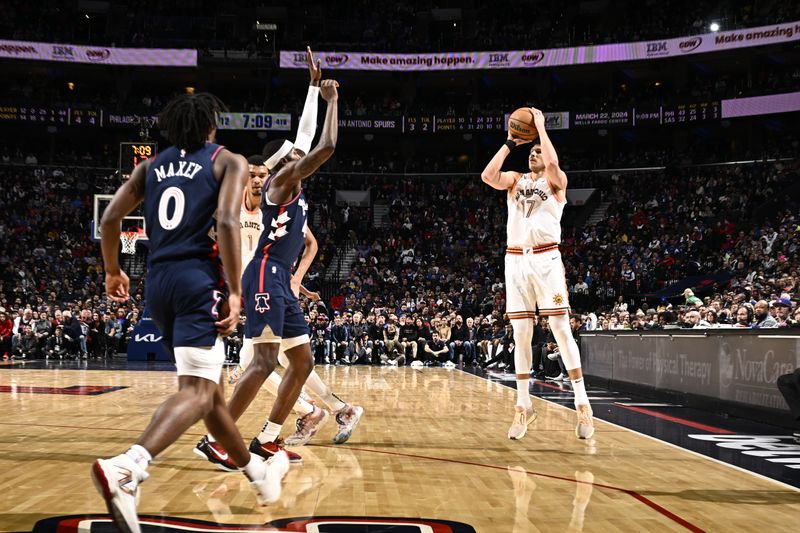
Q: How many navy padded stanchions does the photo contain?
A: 1